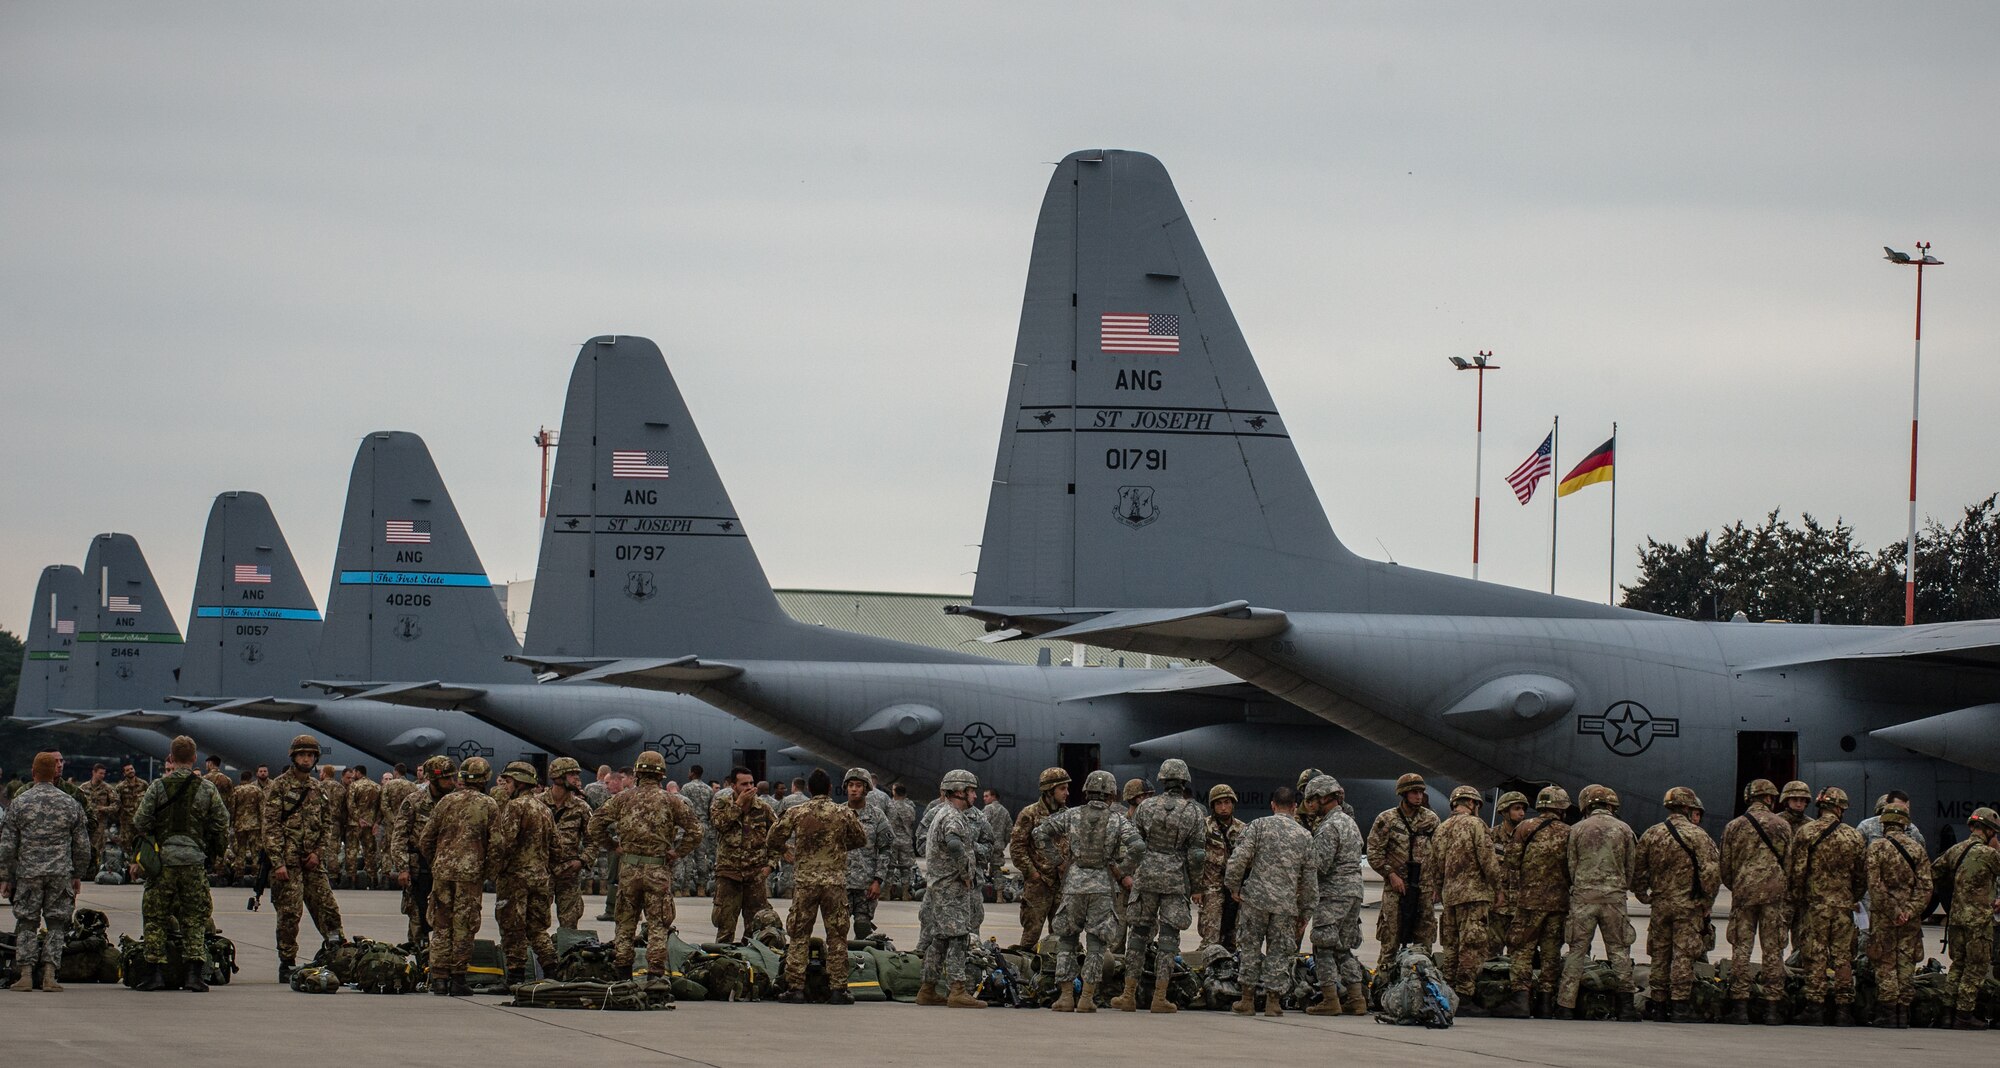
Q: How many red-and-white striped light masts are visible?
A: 3